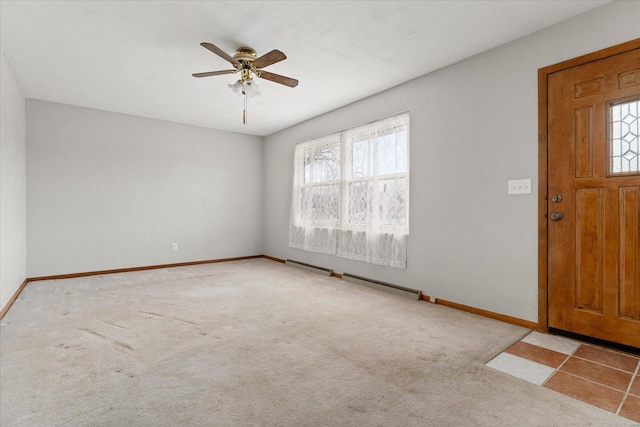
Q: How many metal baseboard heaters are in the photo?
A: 2